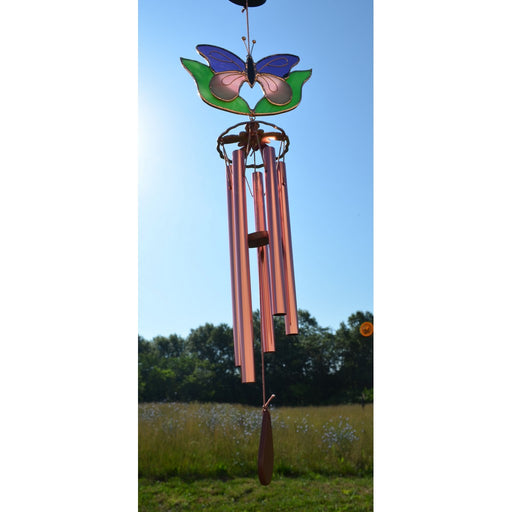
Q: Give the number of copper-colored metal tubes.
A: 5